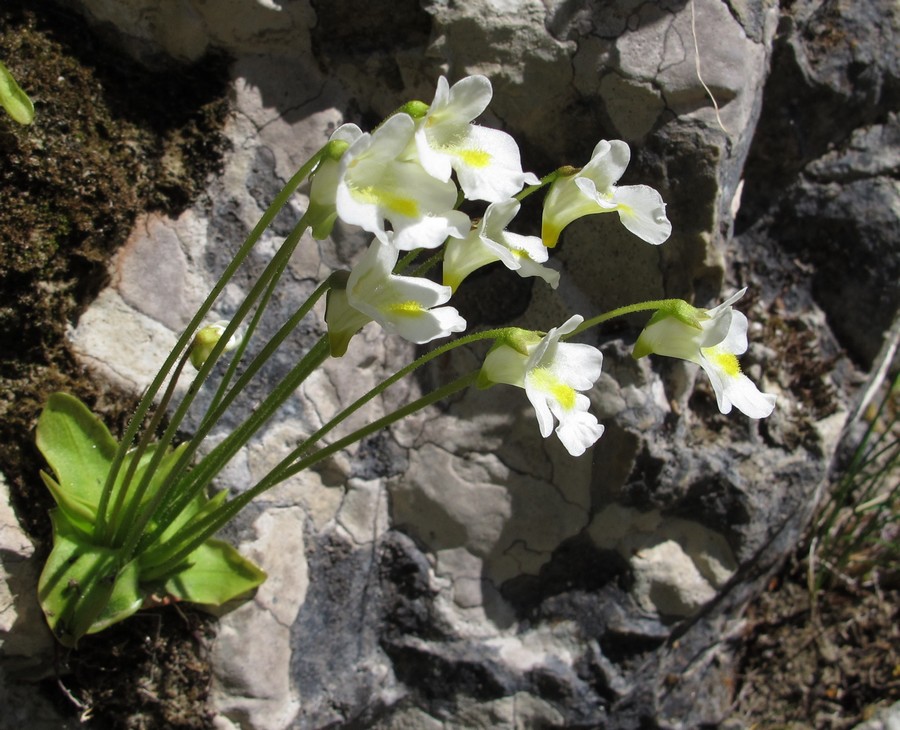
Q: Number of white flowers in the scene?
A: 7